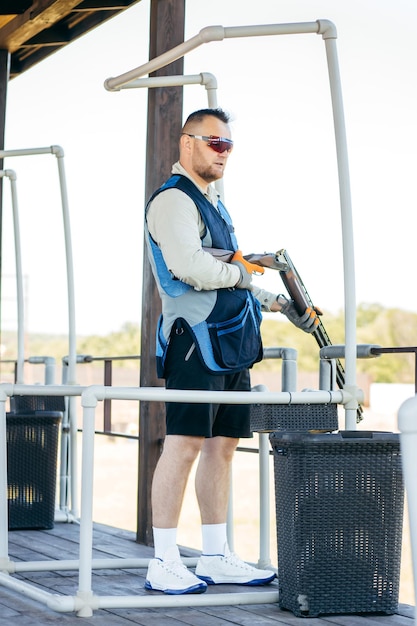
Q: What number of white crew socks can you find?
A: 2